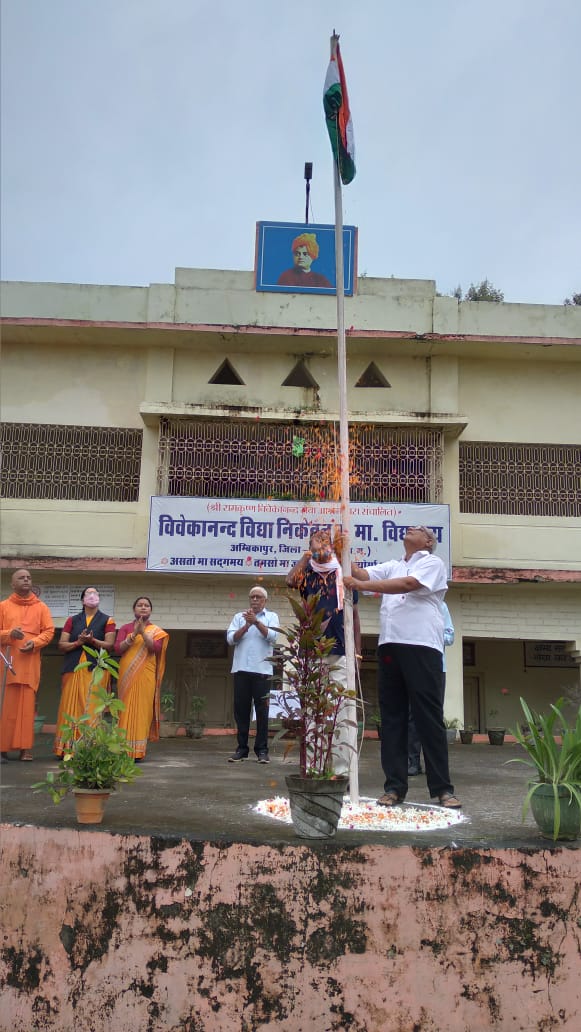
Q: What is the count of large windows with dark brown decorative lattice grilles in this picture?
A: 3